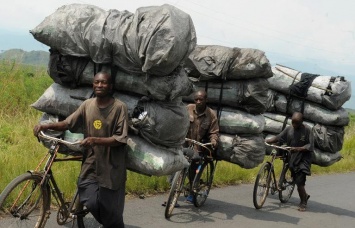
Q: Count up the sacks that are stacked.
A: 12